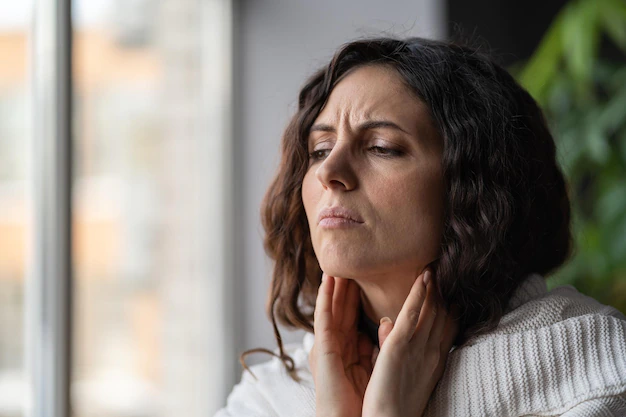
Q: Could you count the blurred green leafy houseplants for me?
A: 1